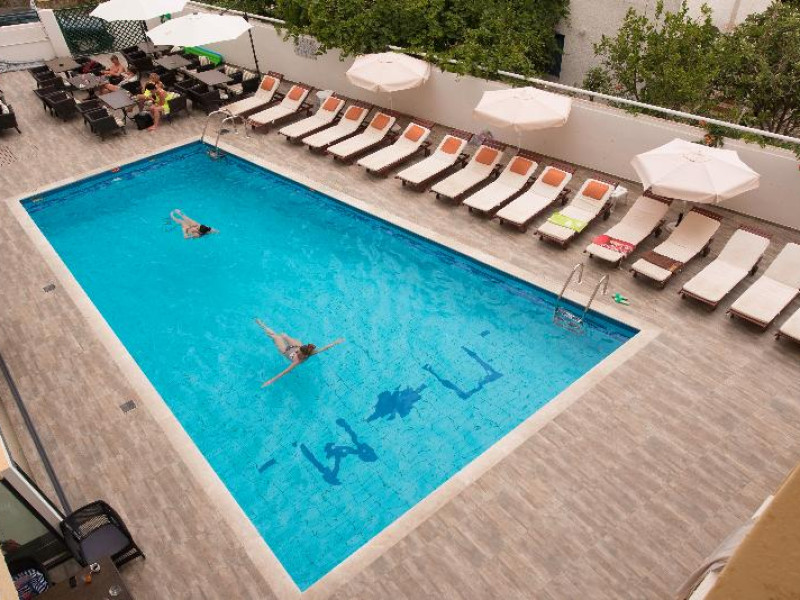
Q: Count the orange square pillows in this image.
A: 11